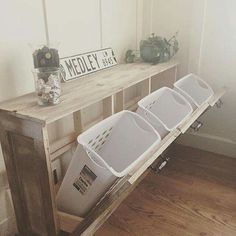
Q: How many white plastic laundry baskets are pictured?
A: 3